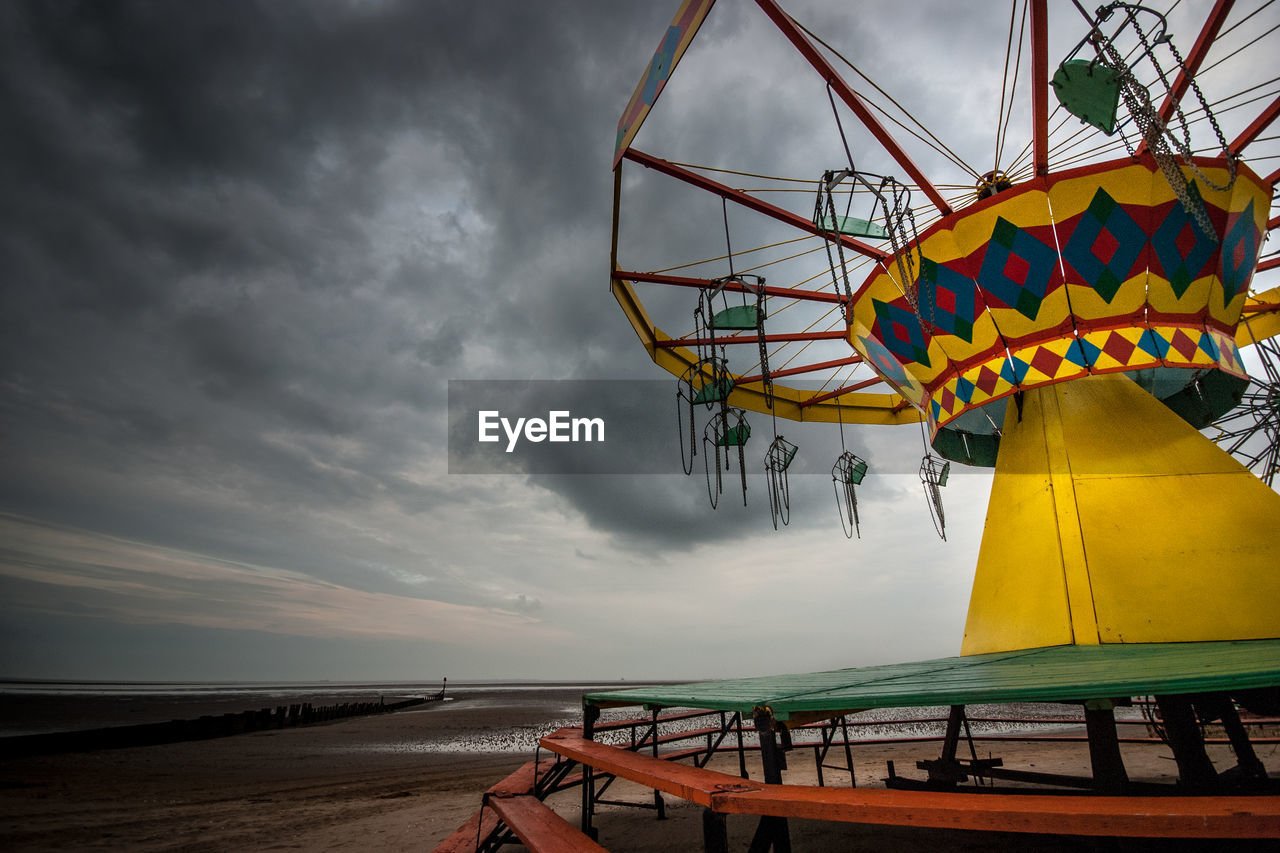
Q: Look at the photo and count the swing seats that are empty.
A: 8